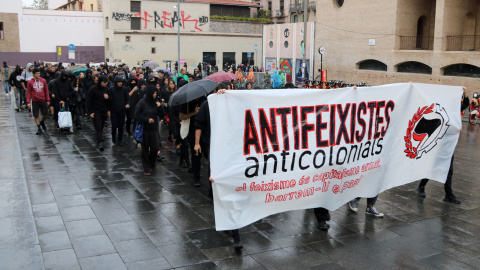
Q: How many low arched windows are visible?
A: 3